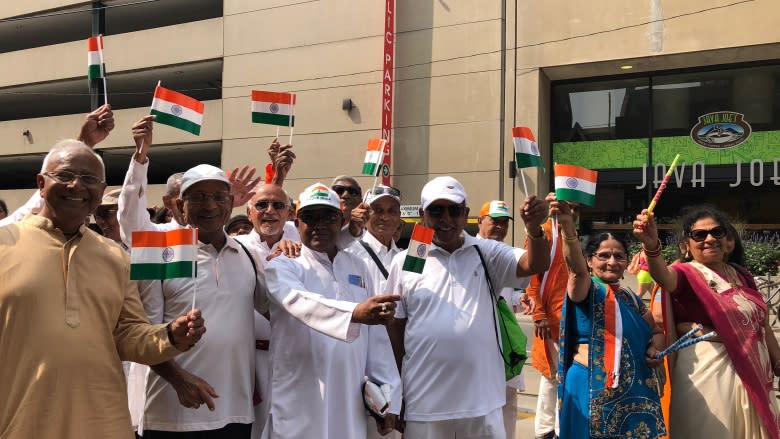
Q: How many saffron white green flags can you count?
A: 8